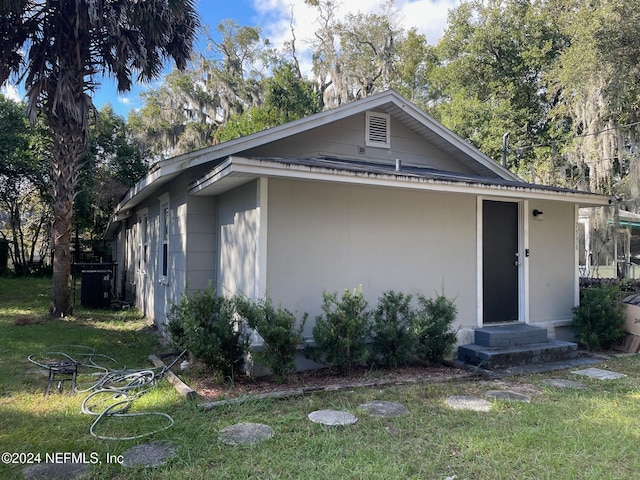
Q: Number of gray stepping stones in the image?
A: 9